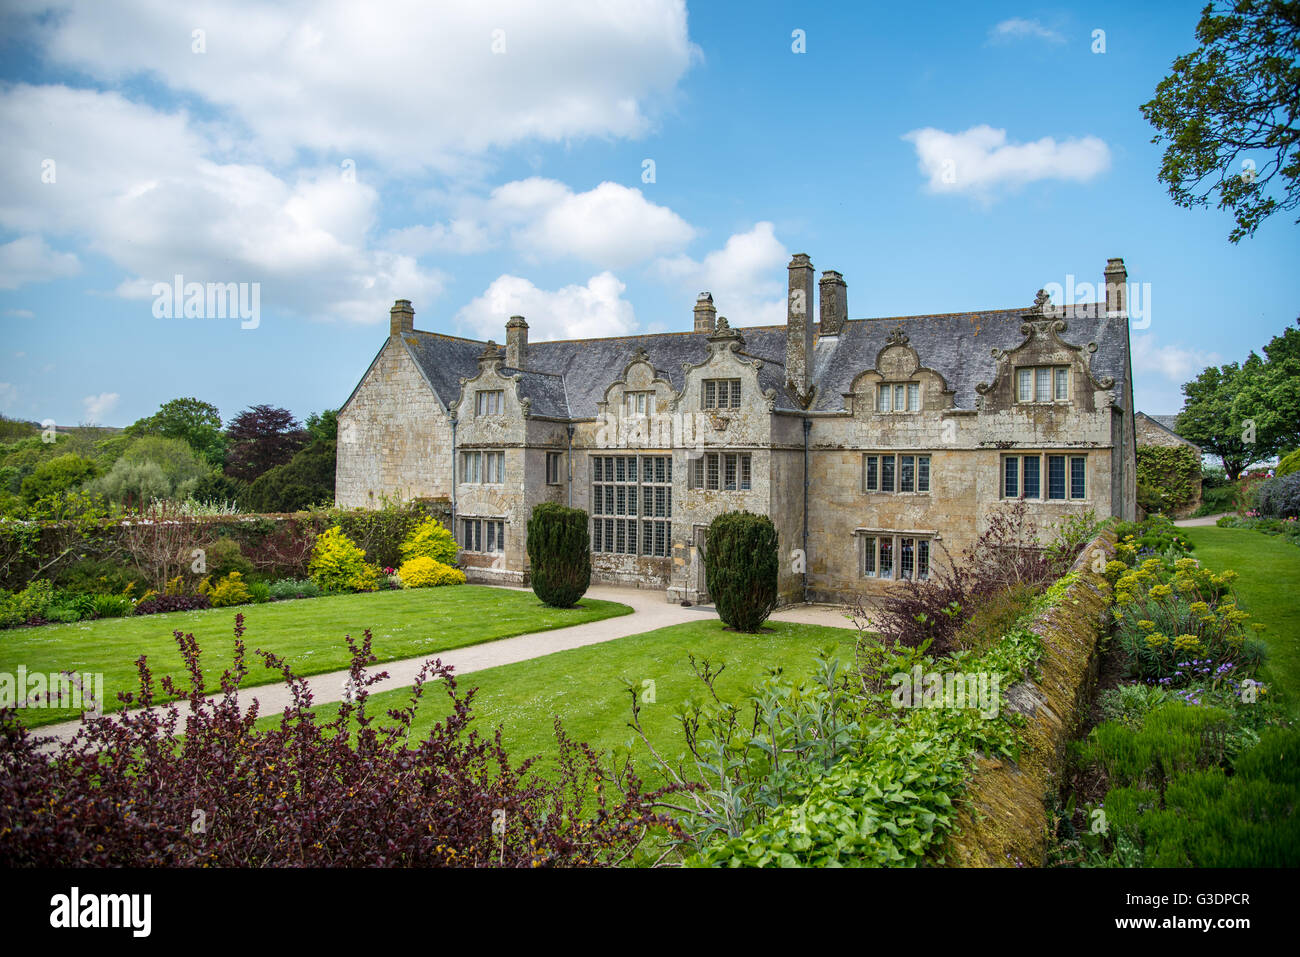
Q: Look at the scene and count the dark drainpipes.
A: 3